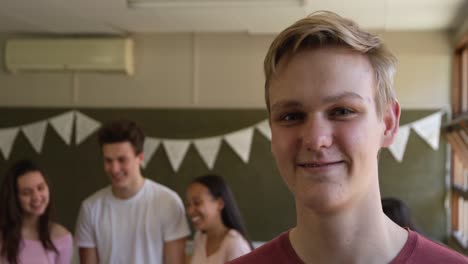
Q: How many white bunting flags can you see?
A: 11